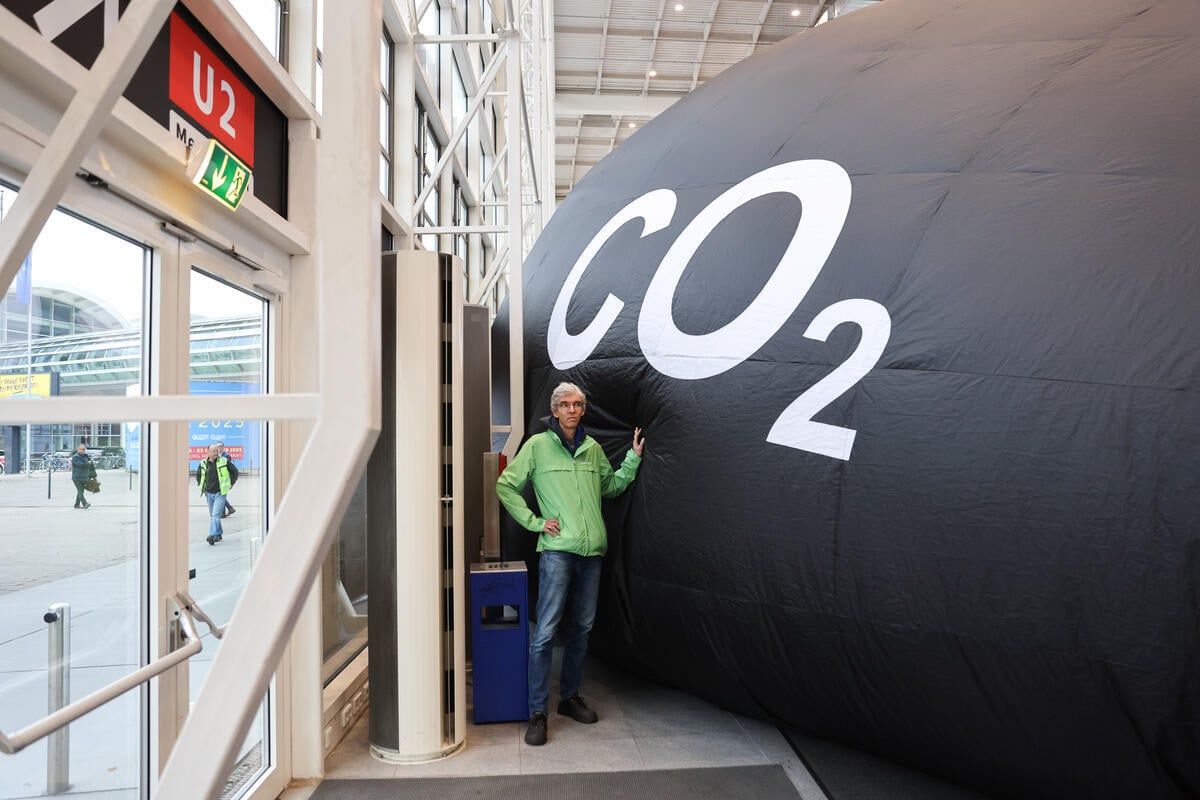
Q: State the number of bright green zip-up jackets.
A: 1